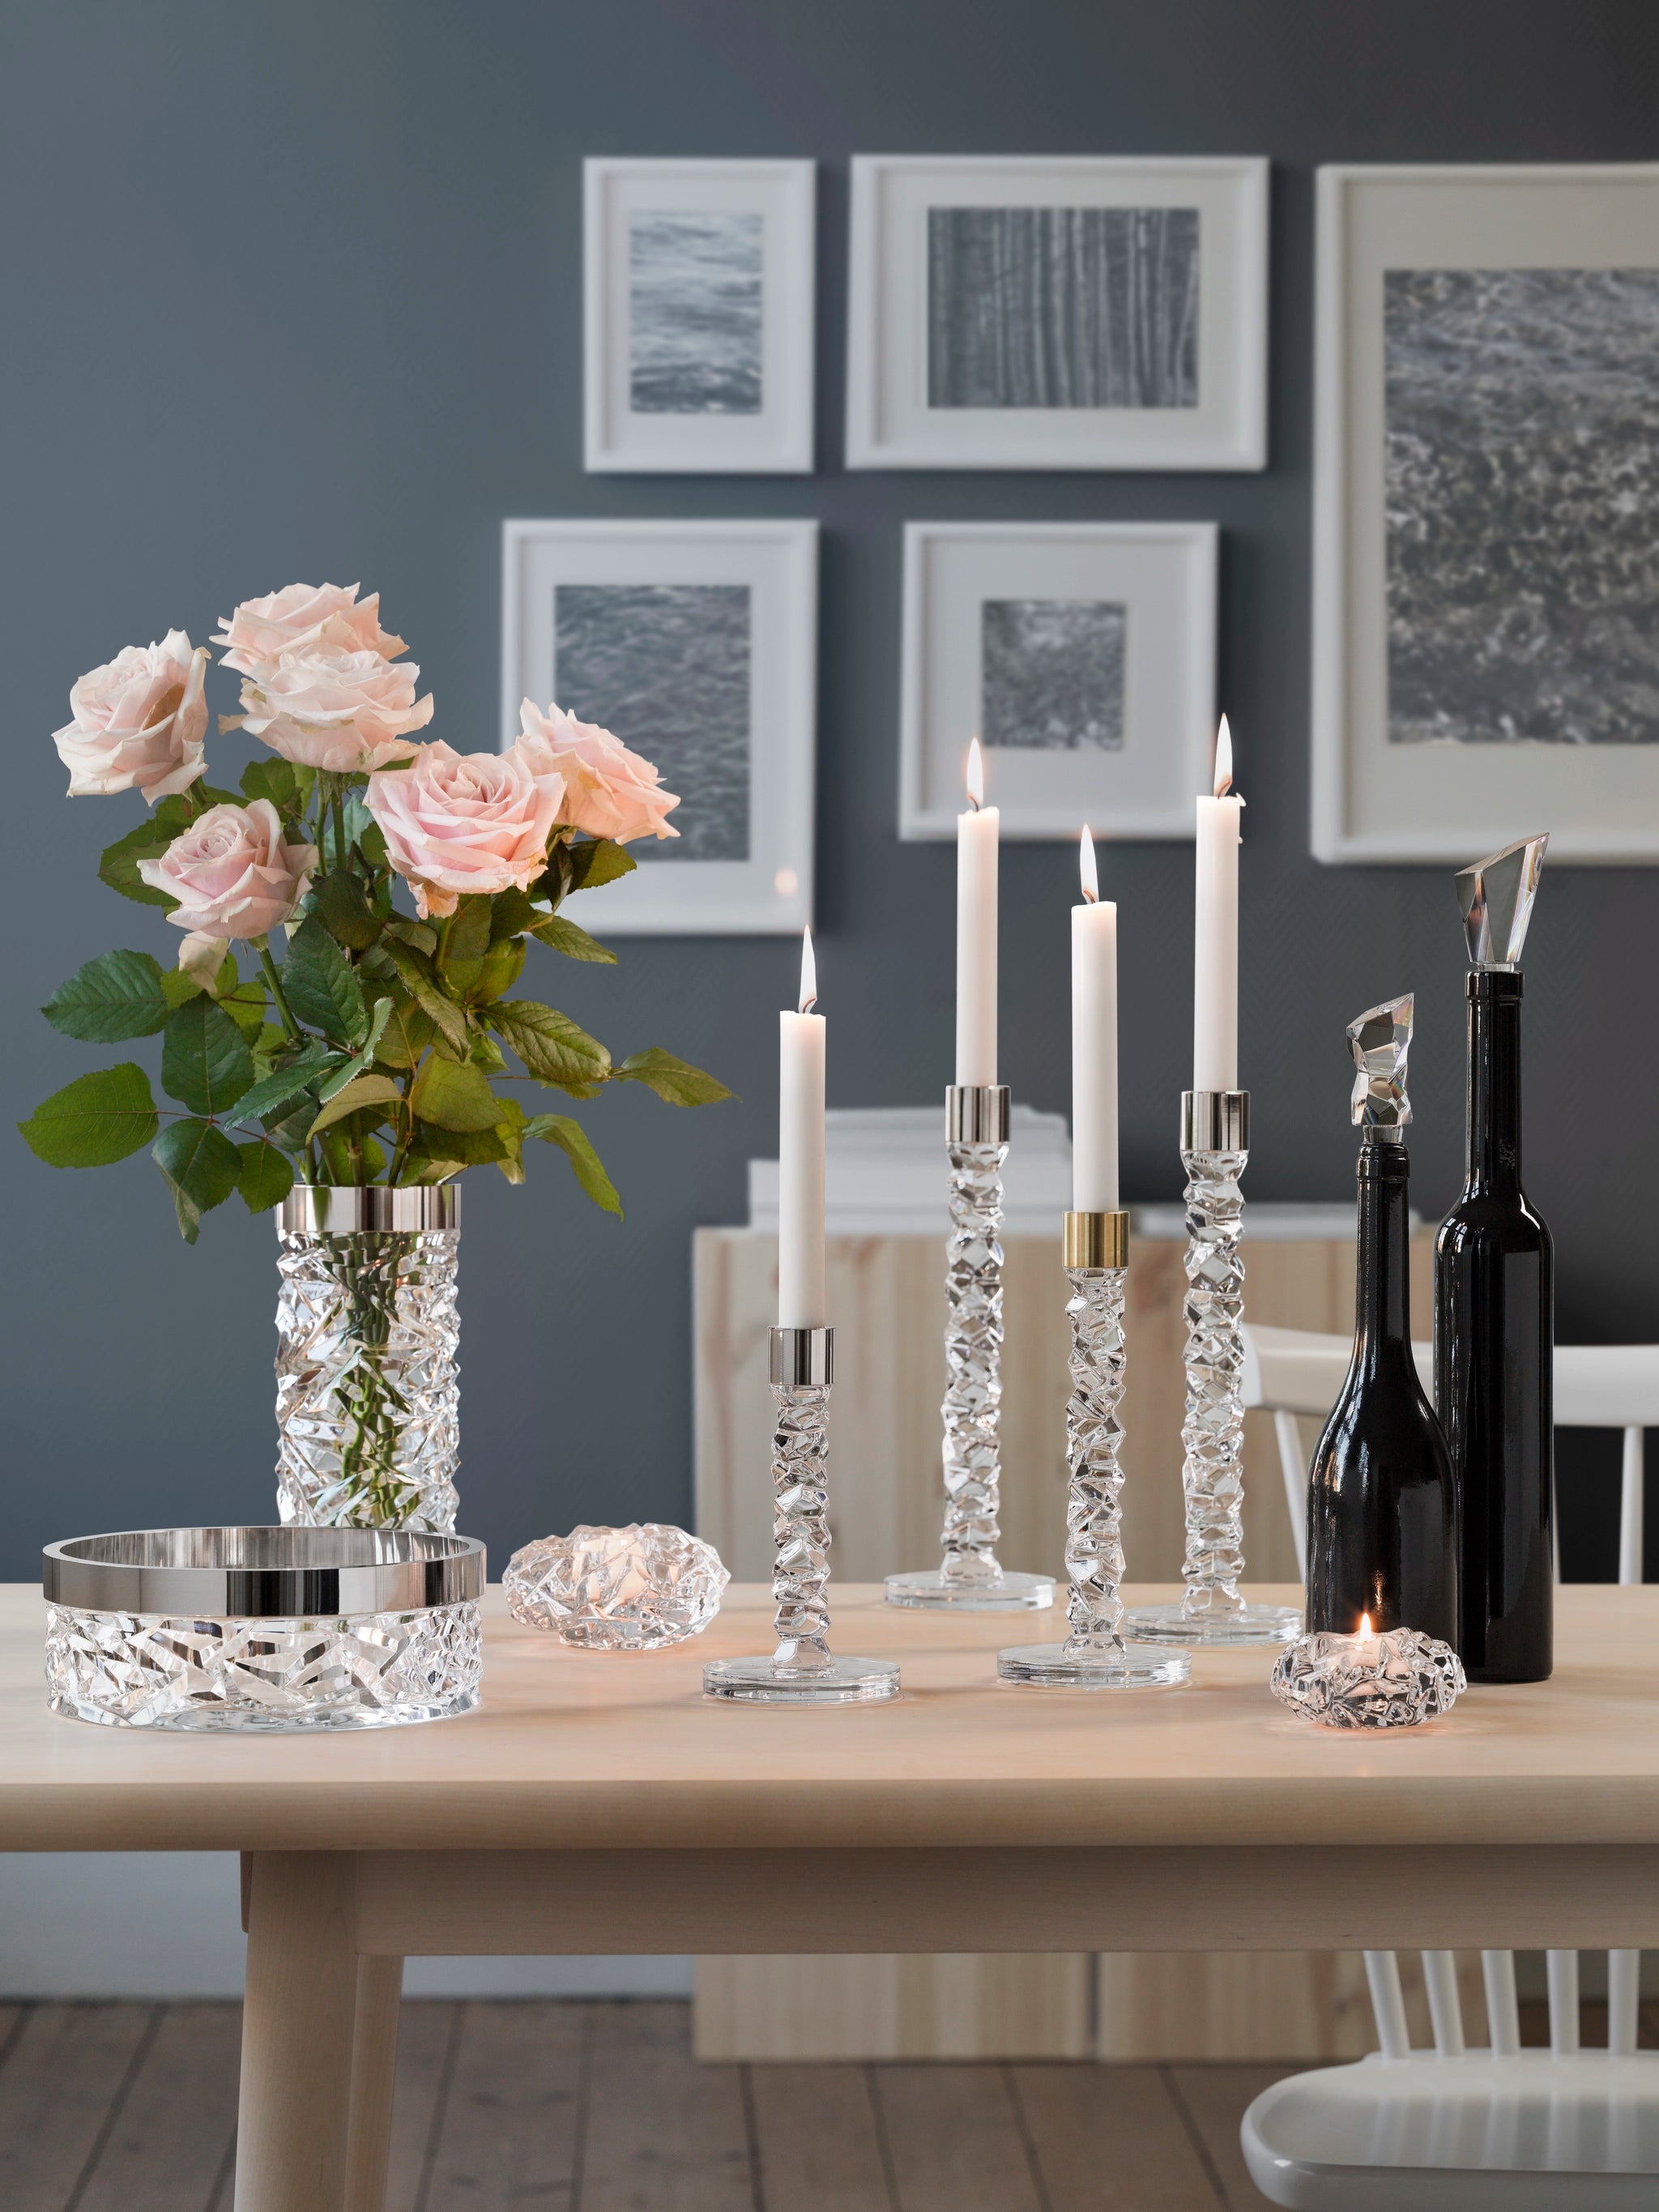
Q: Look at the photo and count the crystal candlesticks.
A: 4